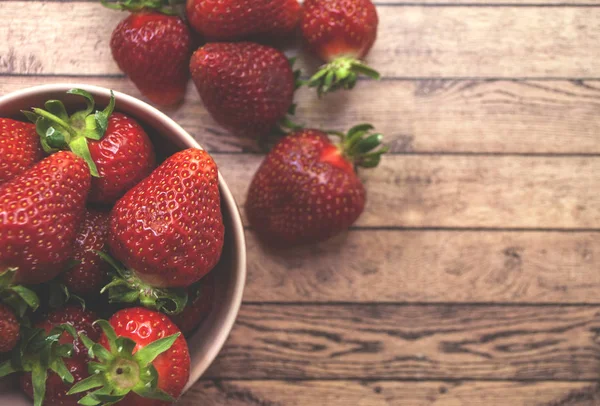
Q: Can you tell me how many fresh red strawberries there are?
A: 14